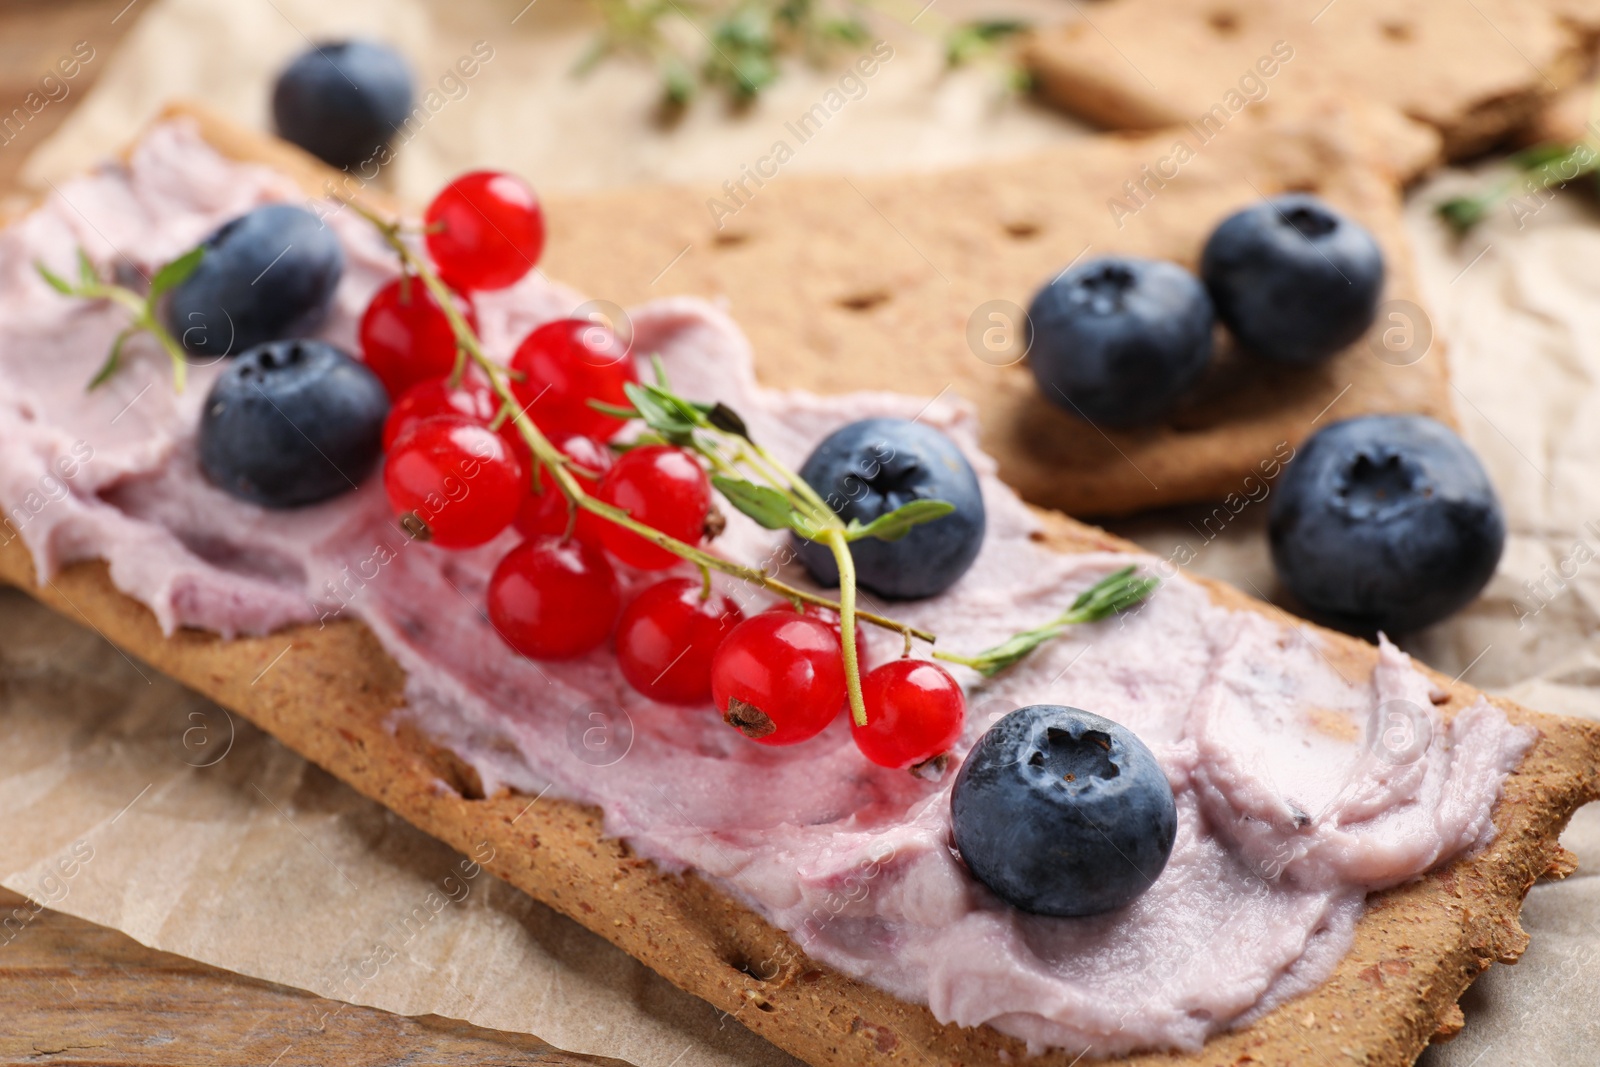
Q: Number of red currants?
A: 12